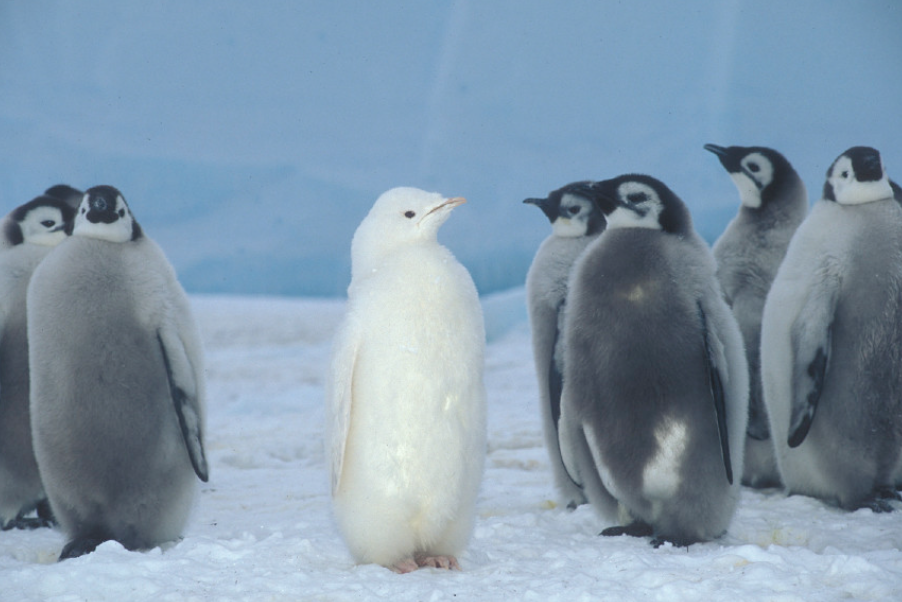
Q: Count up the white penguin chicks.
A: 1